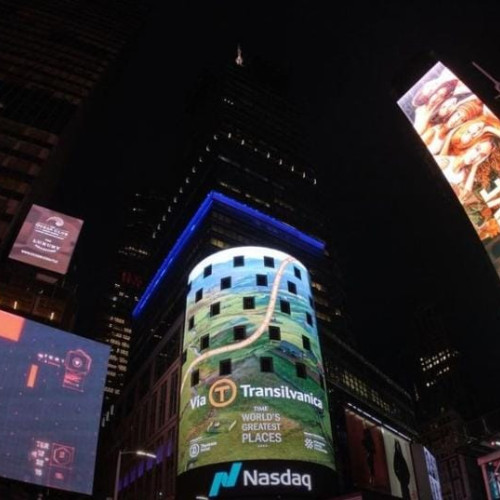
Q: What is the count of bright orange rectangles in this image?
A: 2